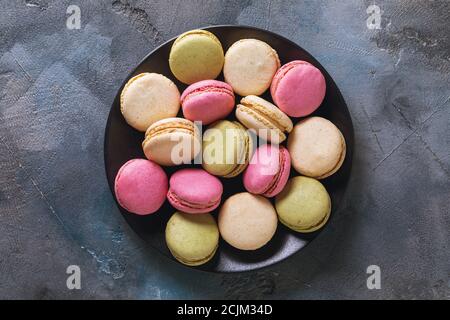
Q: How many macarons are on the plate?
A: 15